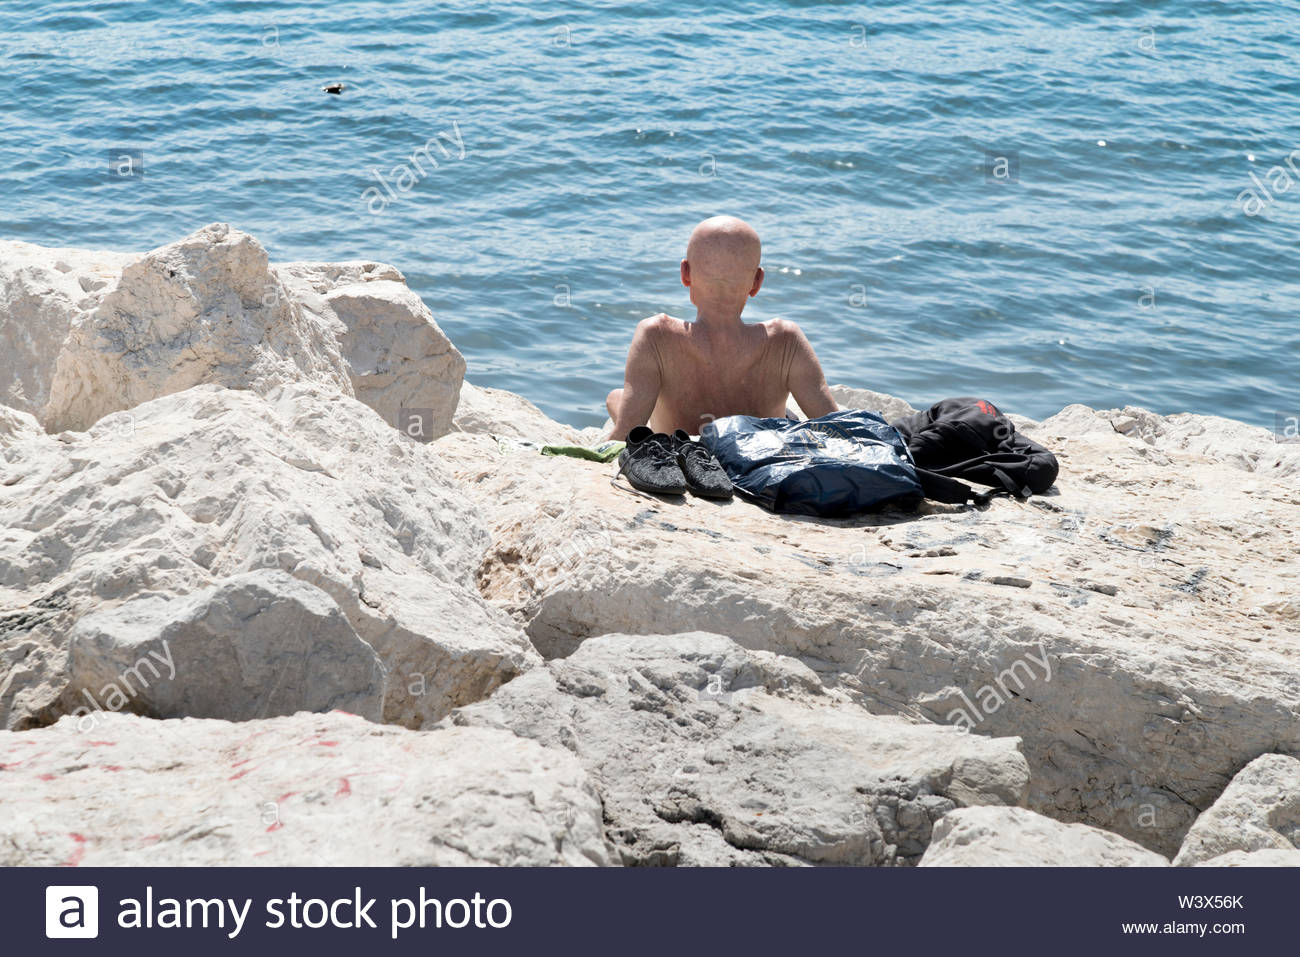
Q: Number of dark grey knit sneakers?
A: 2